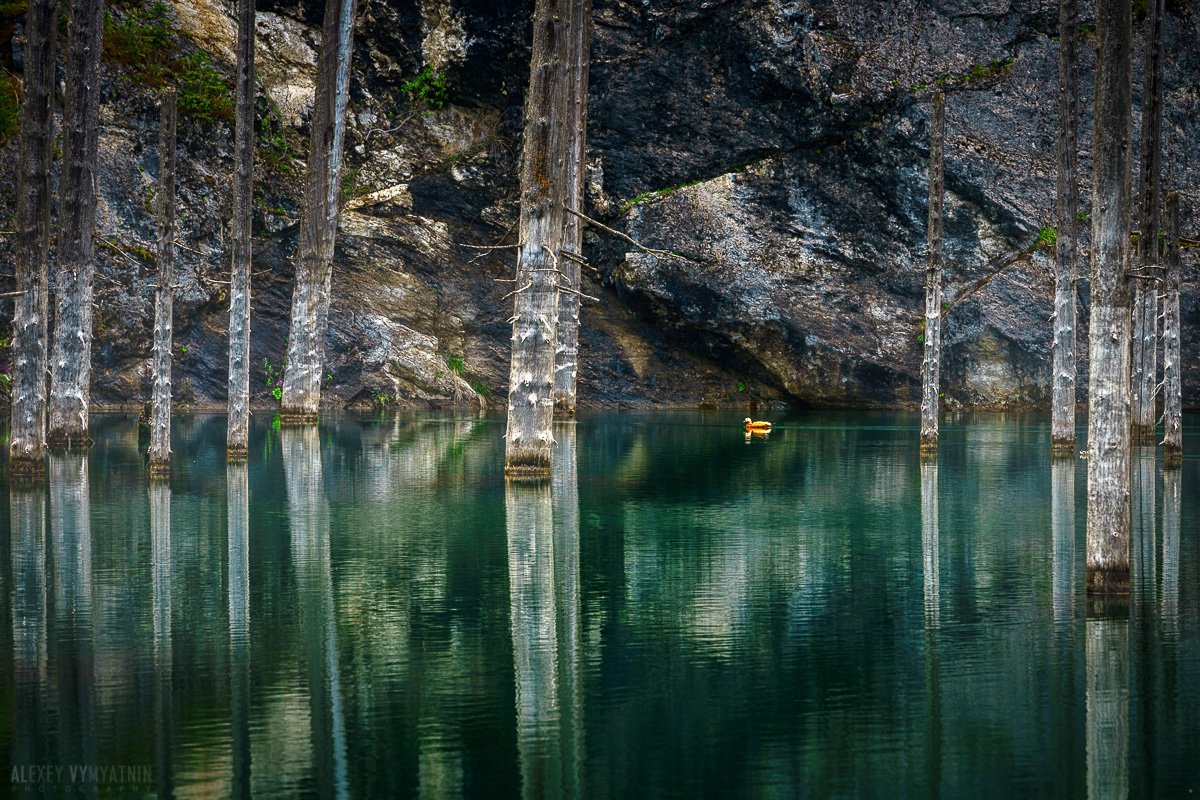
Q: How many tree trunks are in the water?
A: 12